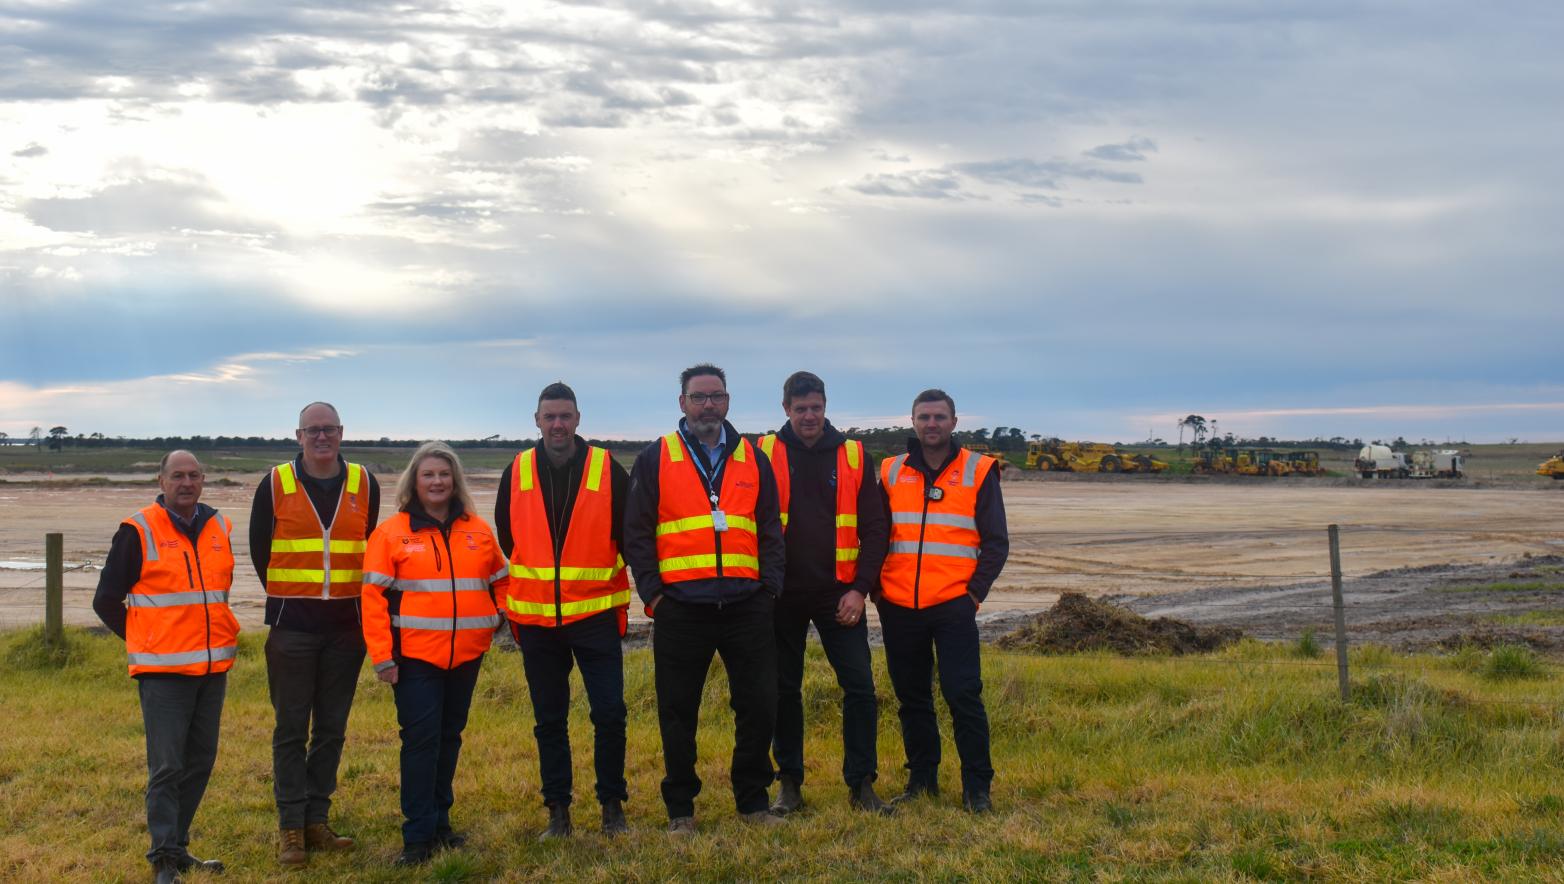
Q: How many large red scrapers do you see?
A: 0